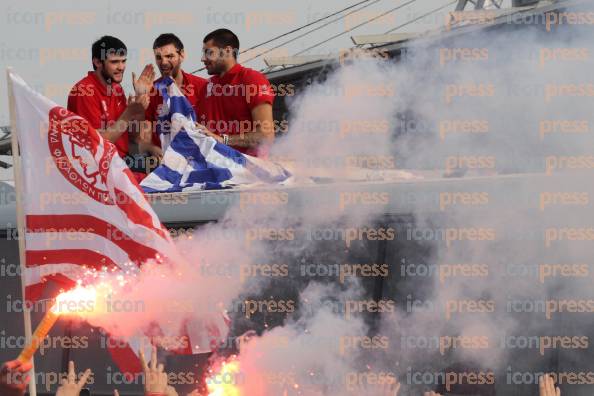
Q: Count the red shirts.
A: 3